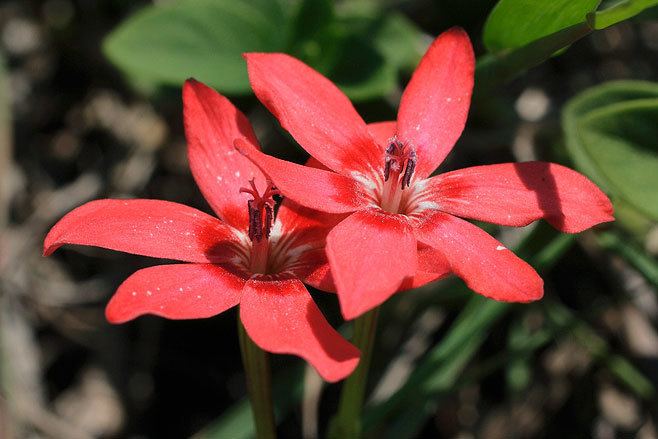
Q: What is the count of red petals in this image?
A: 12